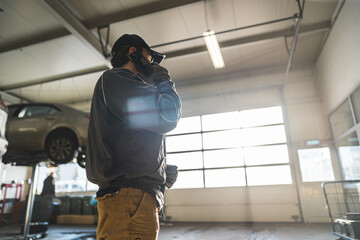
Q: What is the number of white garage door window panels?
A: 12